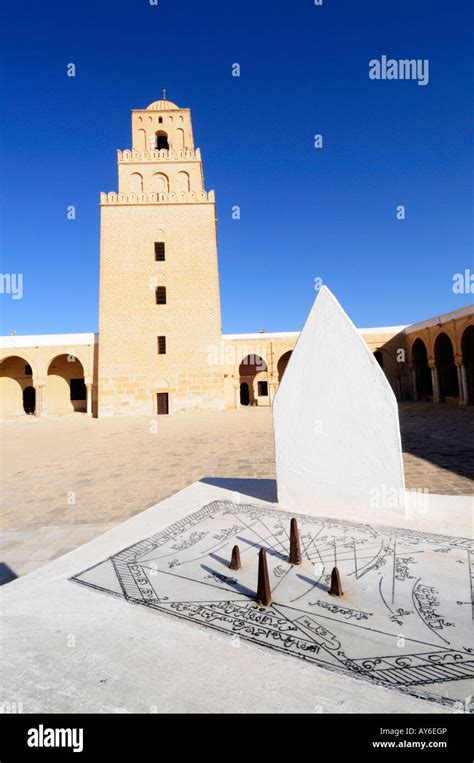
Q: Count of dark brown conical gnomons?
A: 4